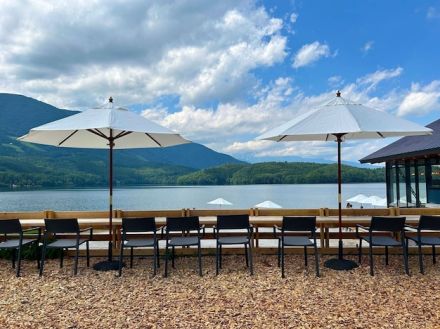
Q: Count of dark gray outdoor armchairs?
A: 8